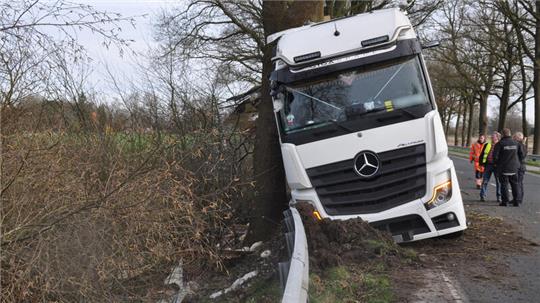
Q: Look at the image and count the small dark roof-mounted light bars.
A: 2